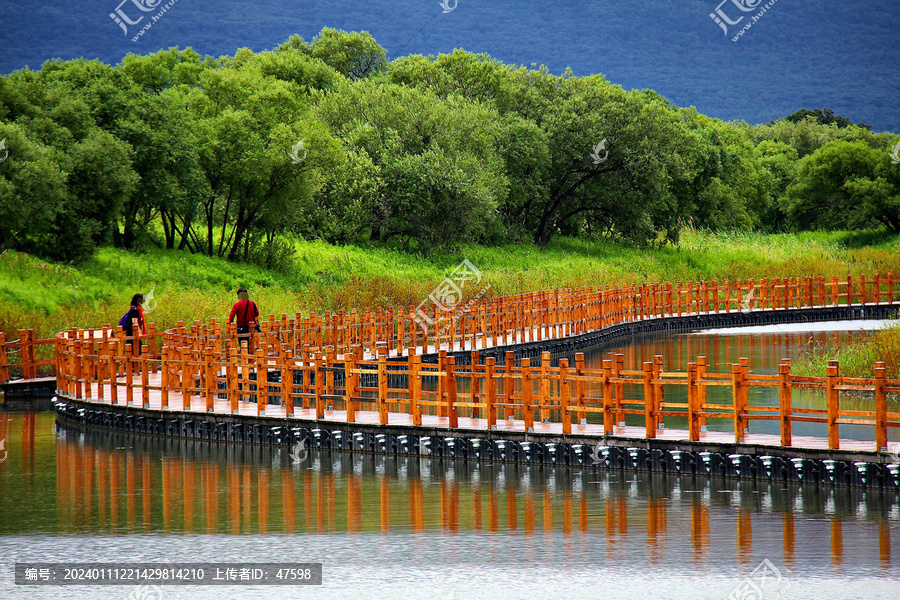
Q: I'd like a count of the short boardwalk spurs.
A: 1